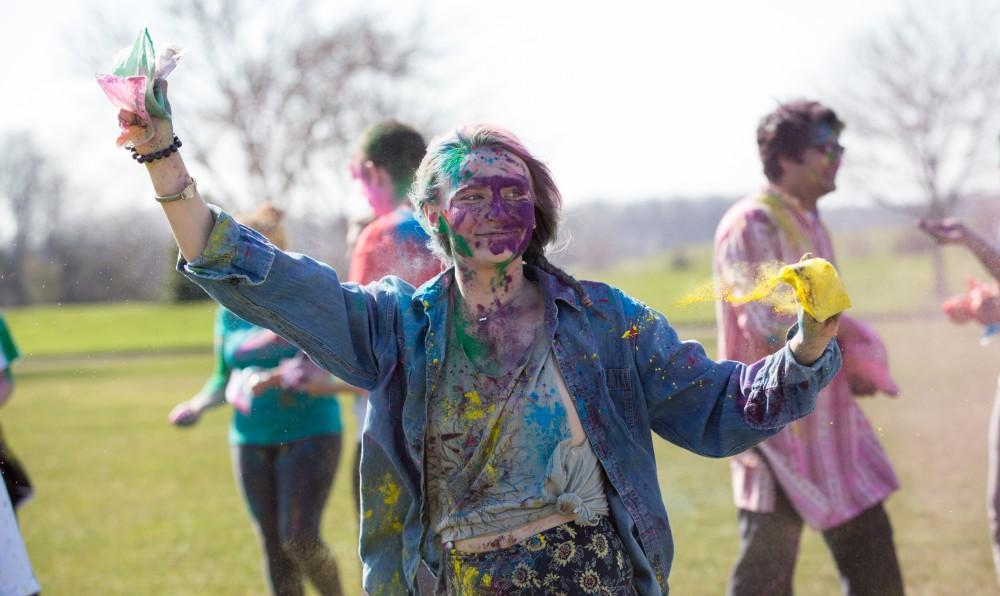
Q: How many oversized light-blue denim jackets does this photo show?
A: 1